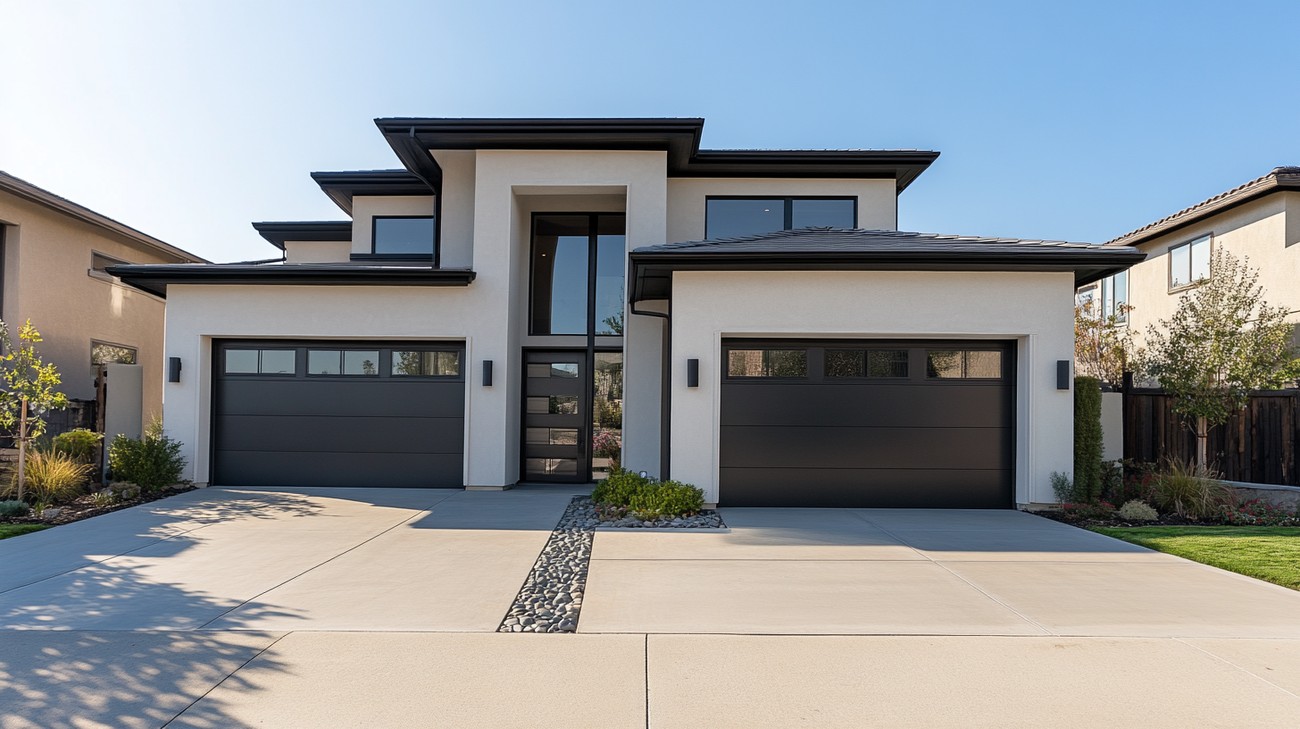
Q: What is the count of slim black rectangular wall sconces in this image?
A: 4